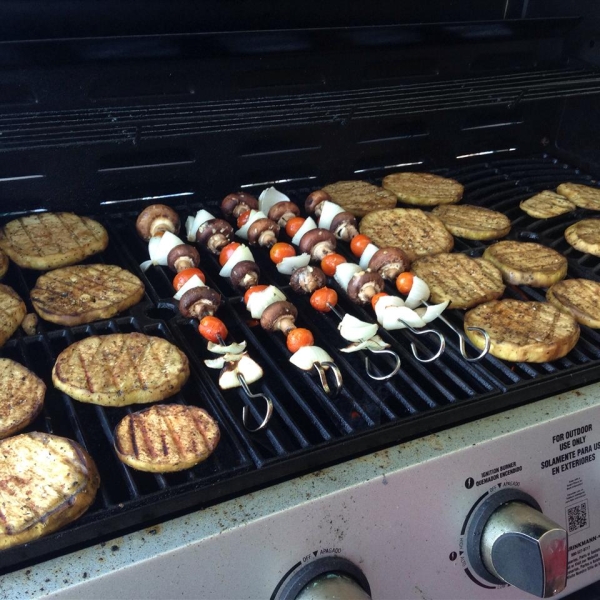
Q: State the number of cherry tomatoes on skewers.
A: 13